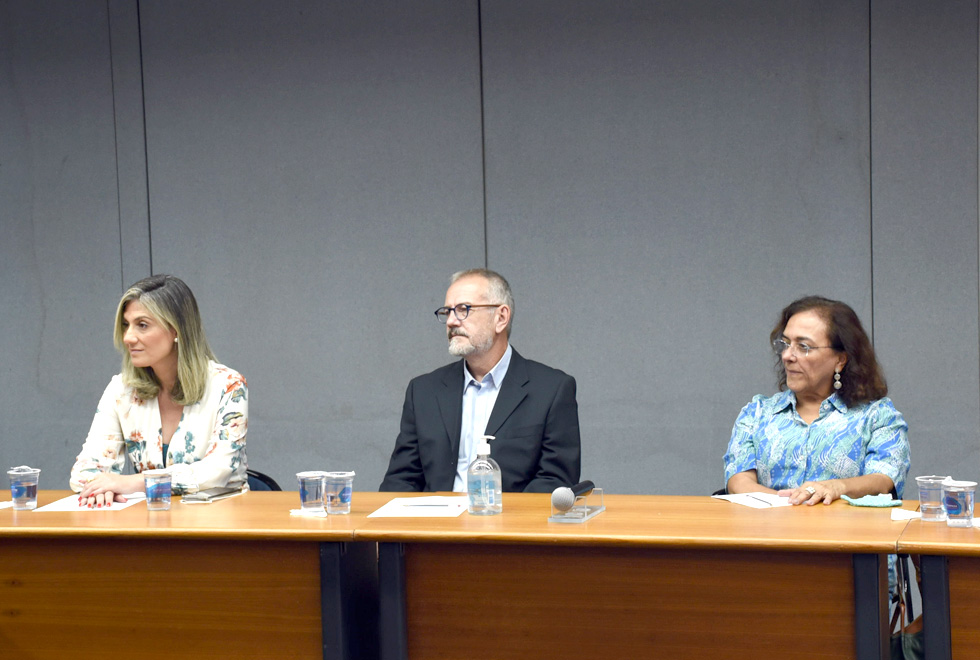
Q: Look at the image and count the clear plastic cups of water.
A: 6